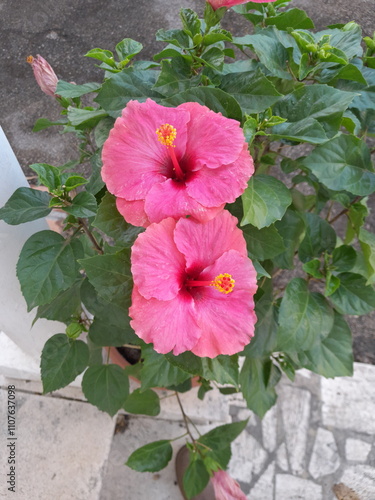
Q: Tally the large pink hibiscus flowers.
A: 2